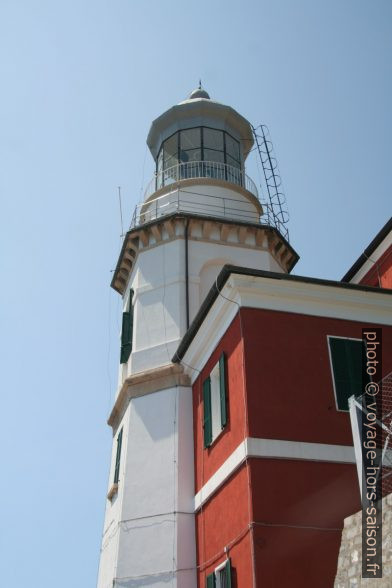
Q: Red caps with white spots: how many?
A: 0